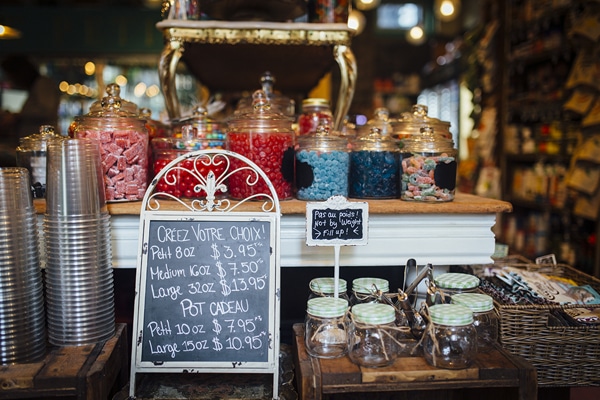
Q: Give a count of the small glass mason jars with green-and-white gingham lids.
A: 7